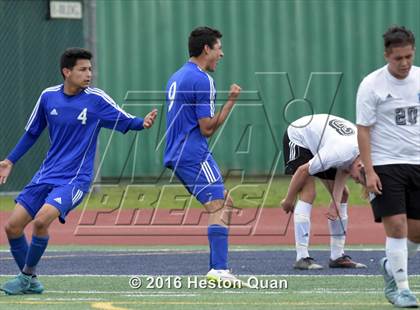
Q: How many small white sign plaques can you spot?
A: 1